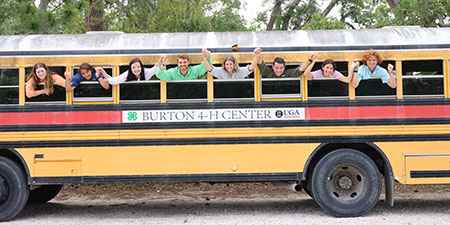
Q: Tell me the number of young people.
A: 8